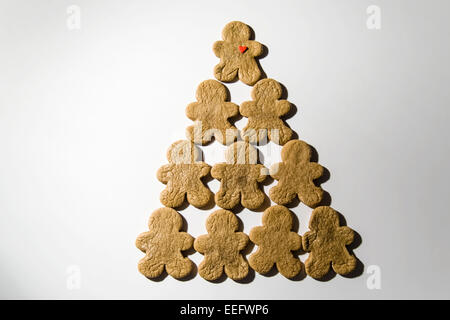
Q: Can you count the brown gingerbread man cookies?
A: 10